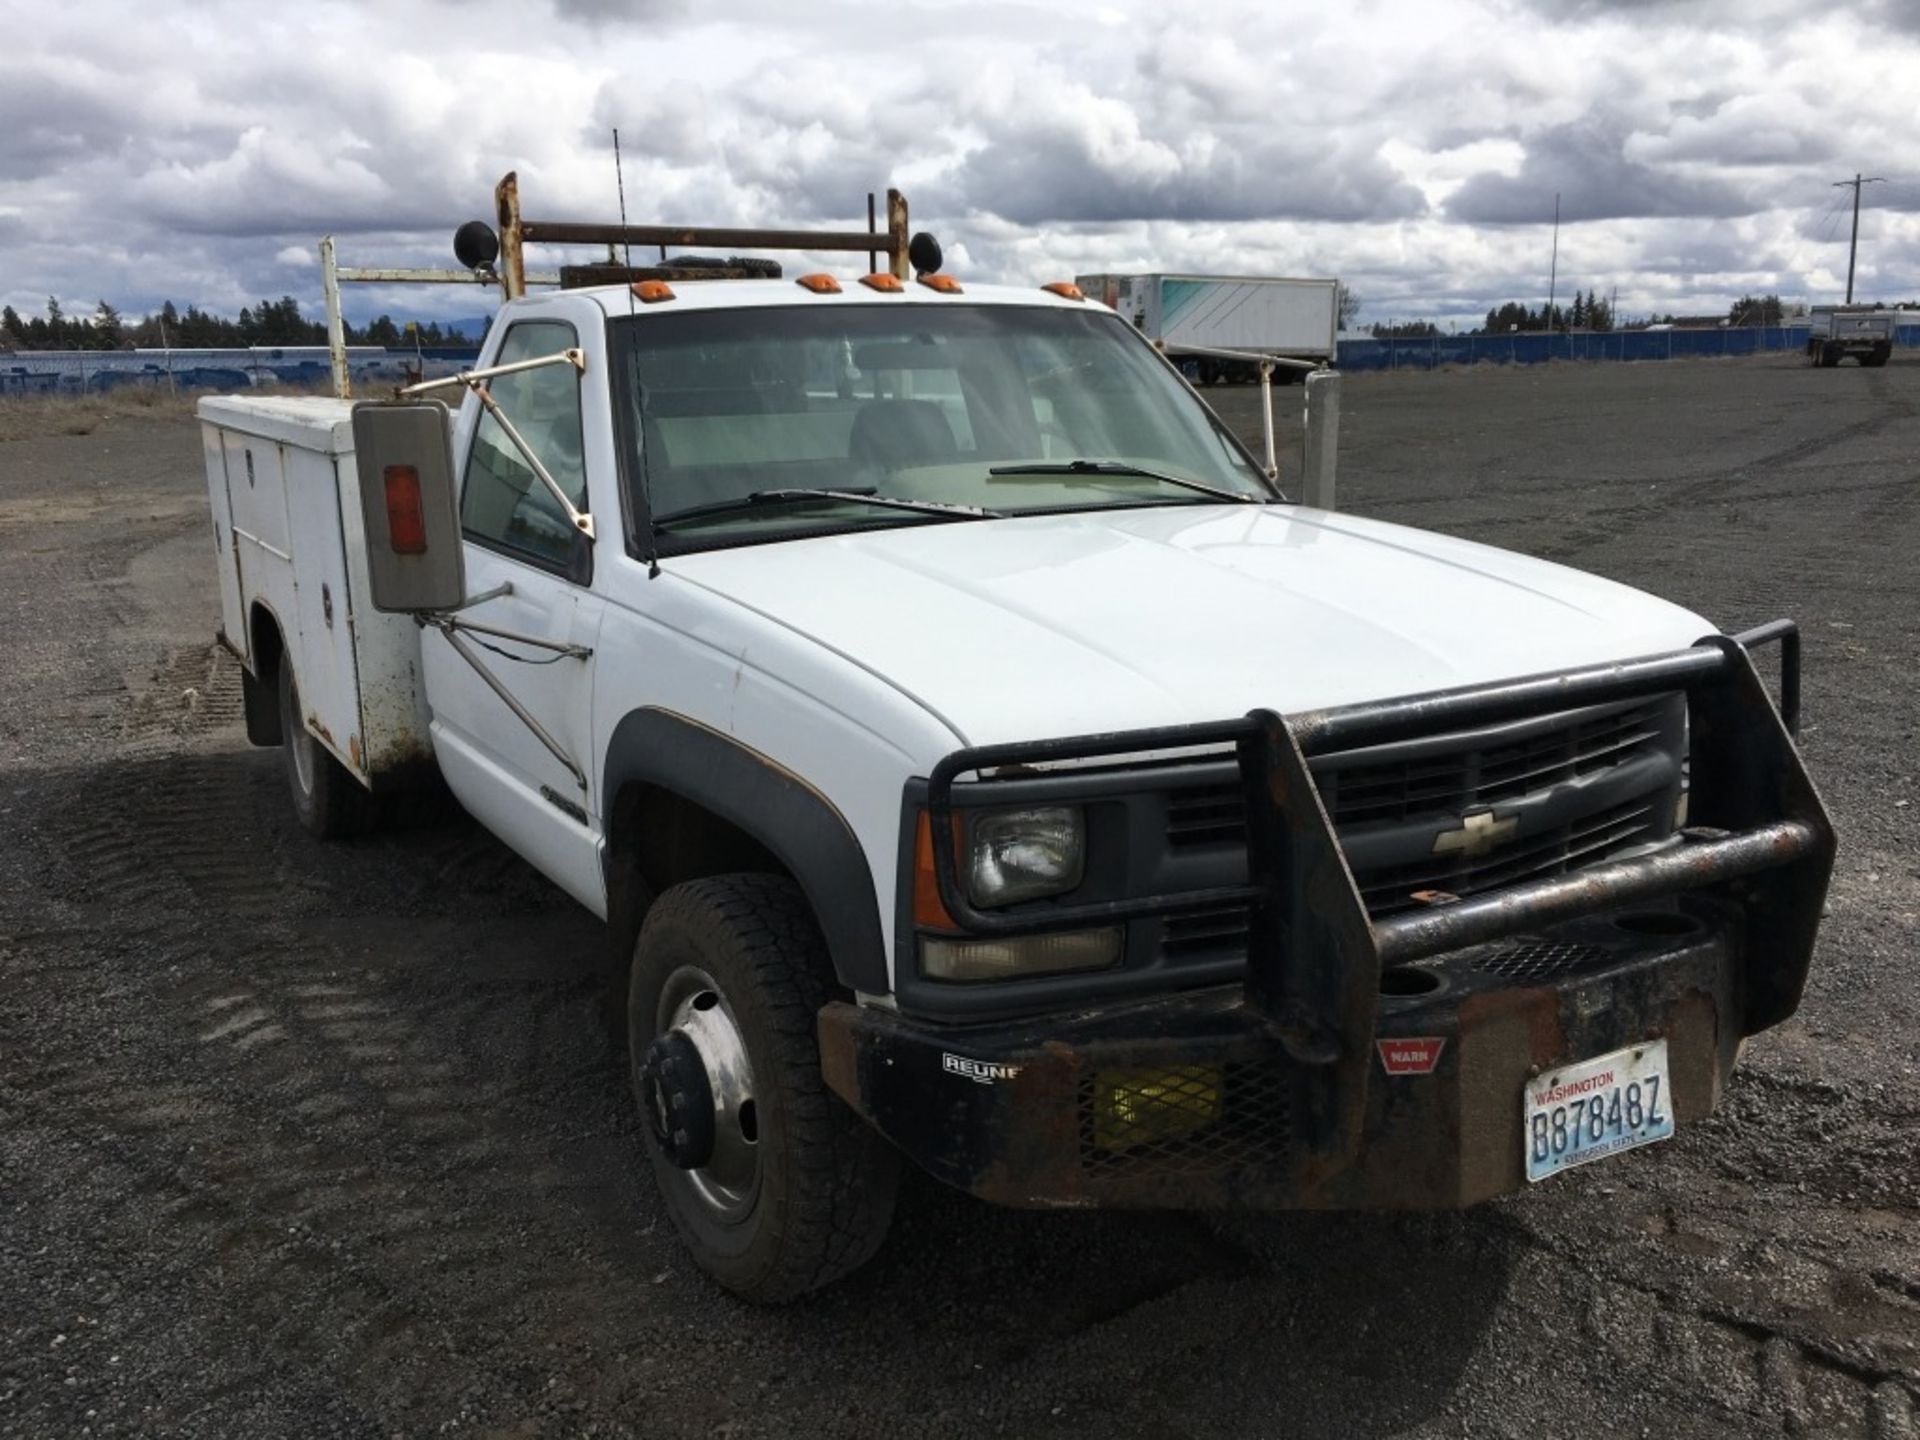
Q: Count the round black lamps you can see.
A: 2